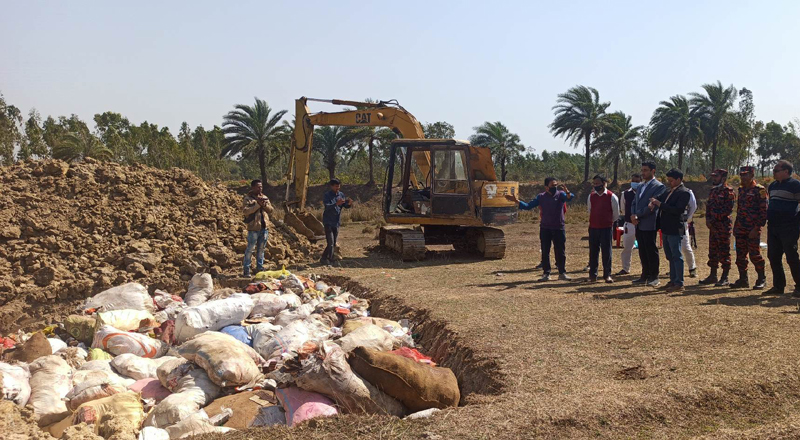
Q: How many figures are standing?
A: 11